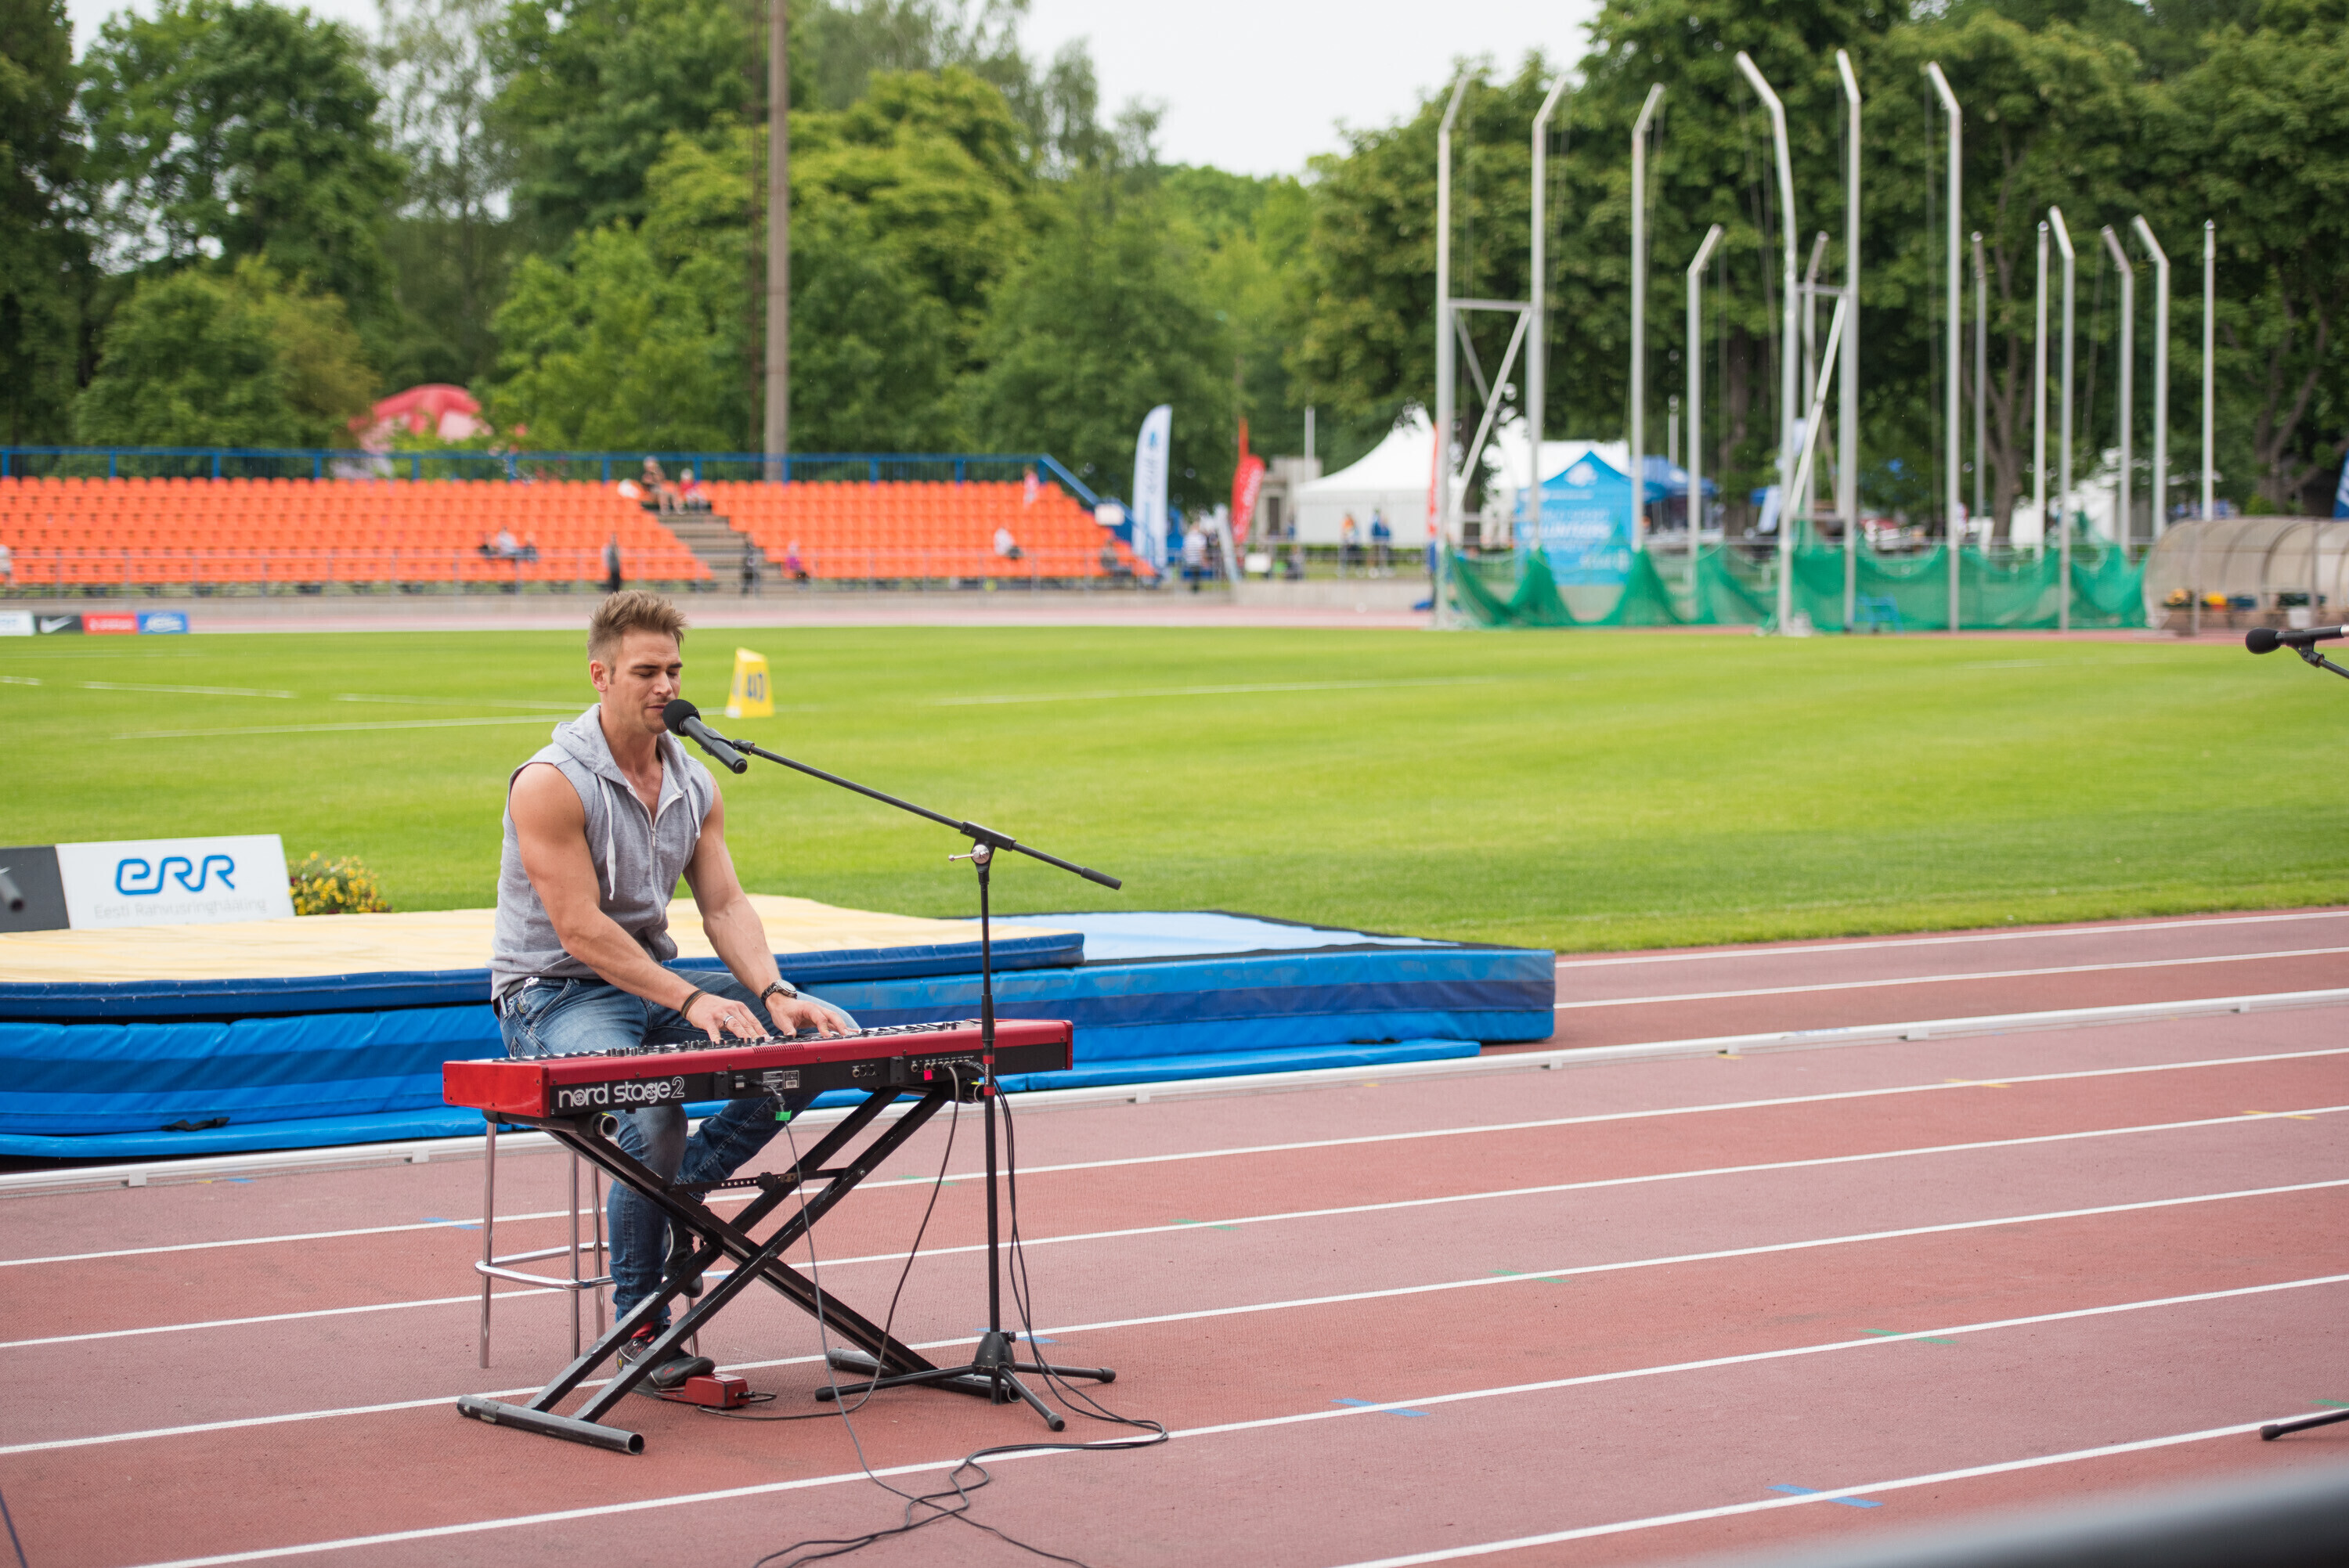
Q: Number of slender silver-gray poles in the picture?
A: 14